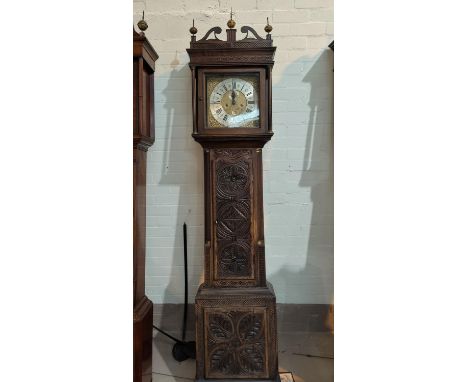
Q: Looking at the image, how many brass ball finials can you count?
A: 4